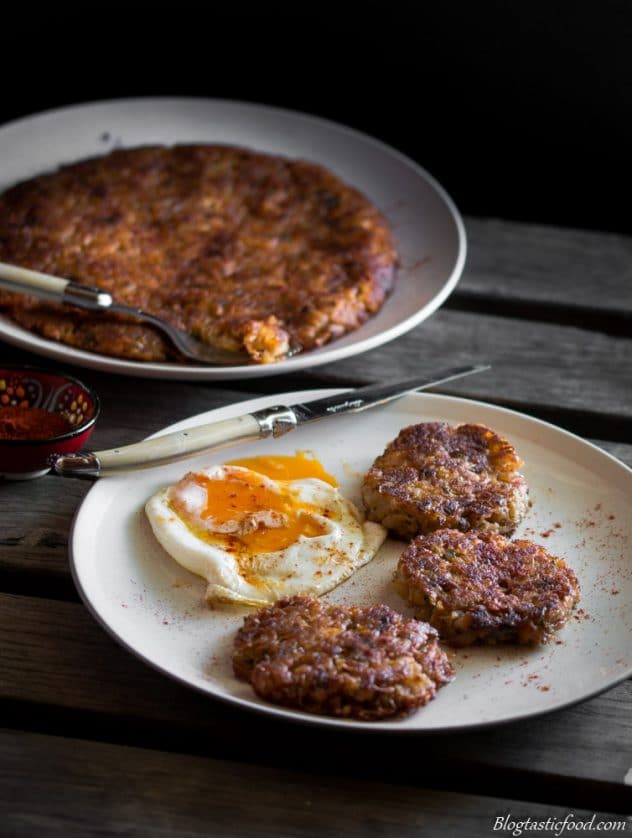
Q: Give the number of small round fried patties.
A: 3